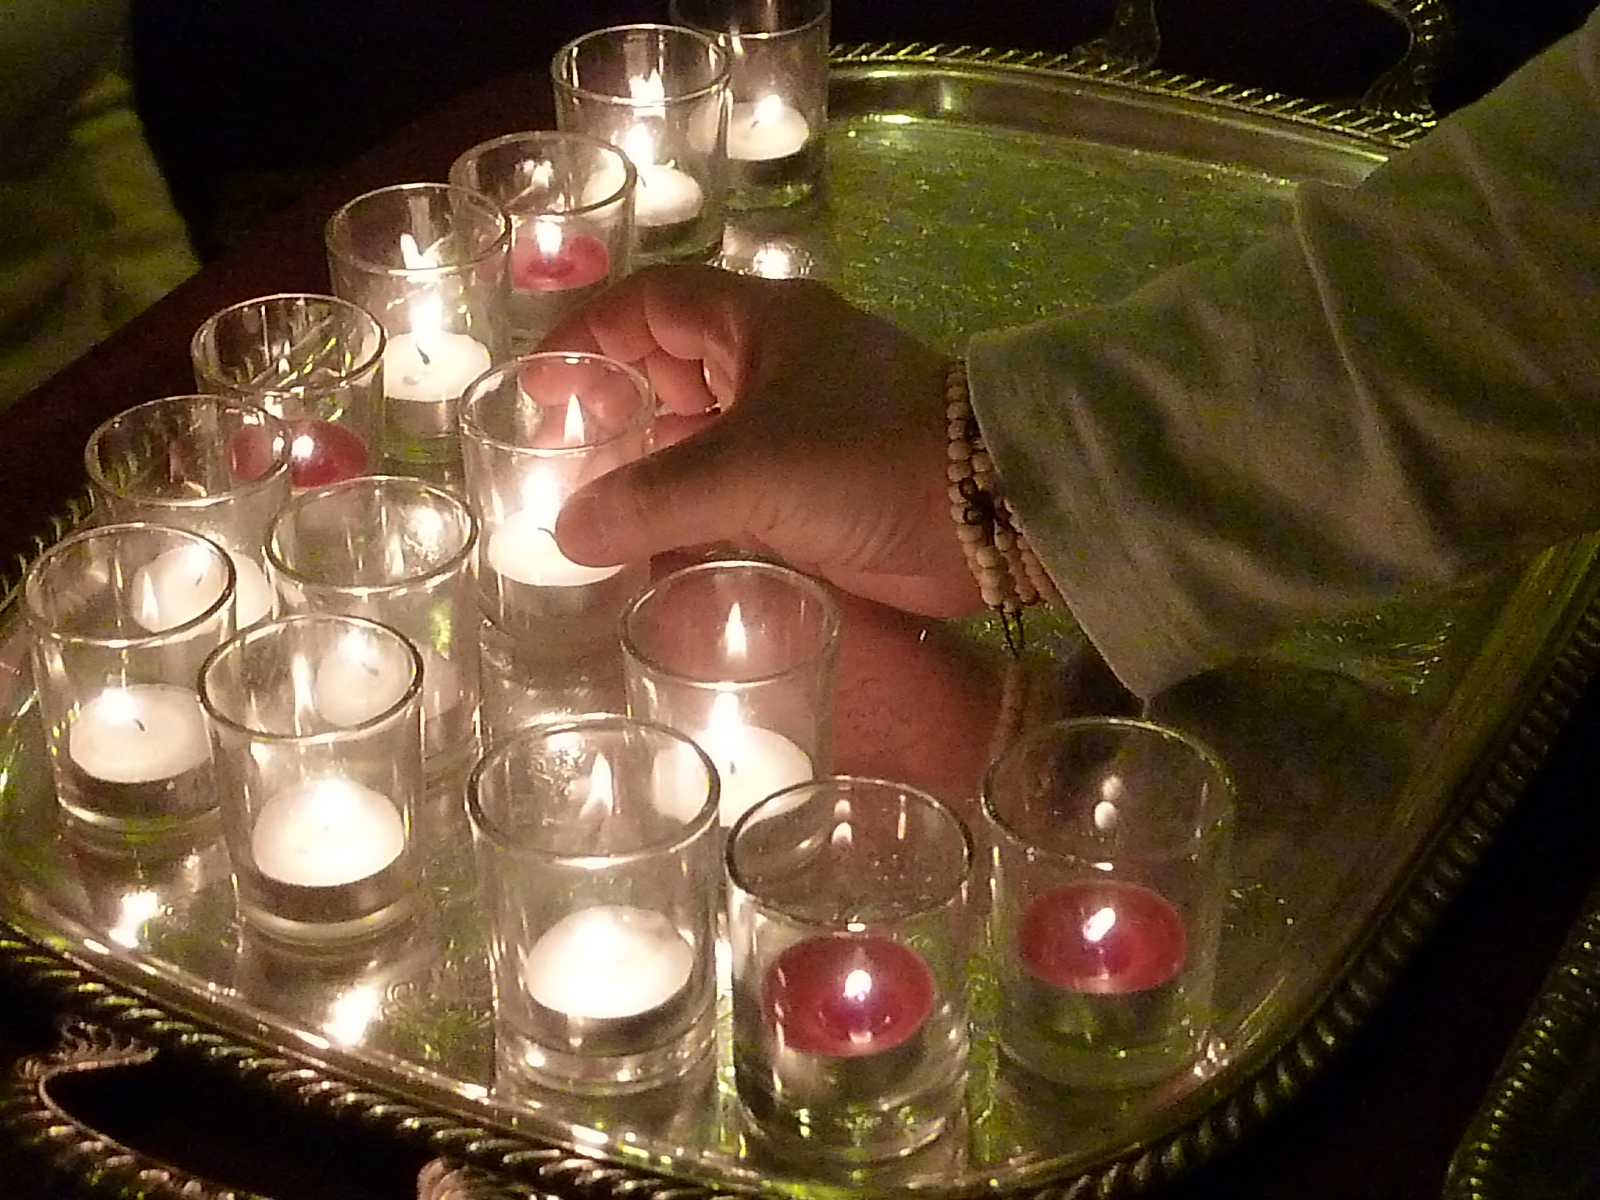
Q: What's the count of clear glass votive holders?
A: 14